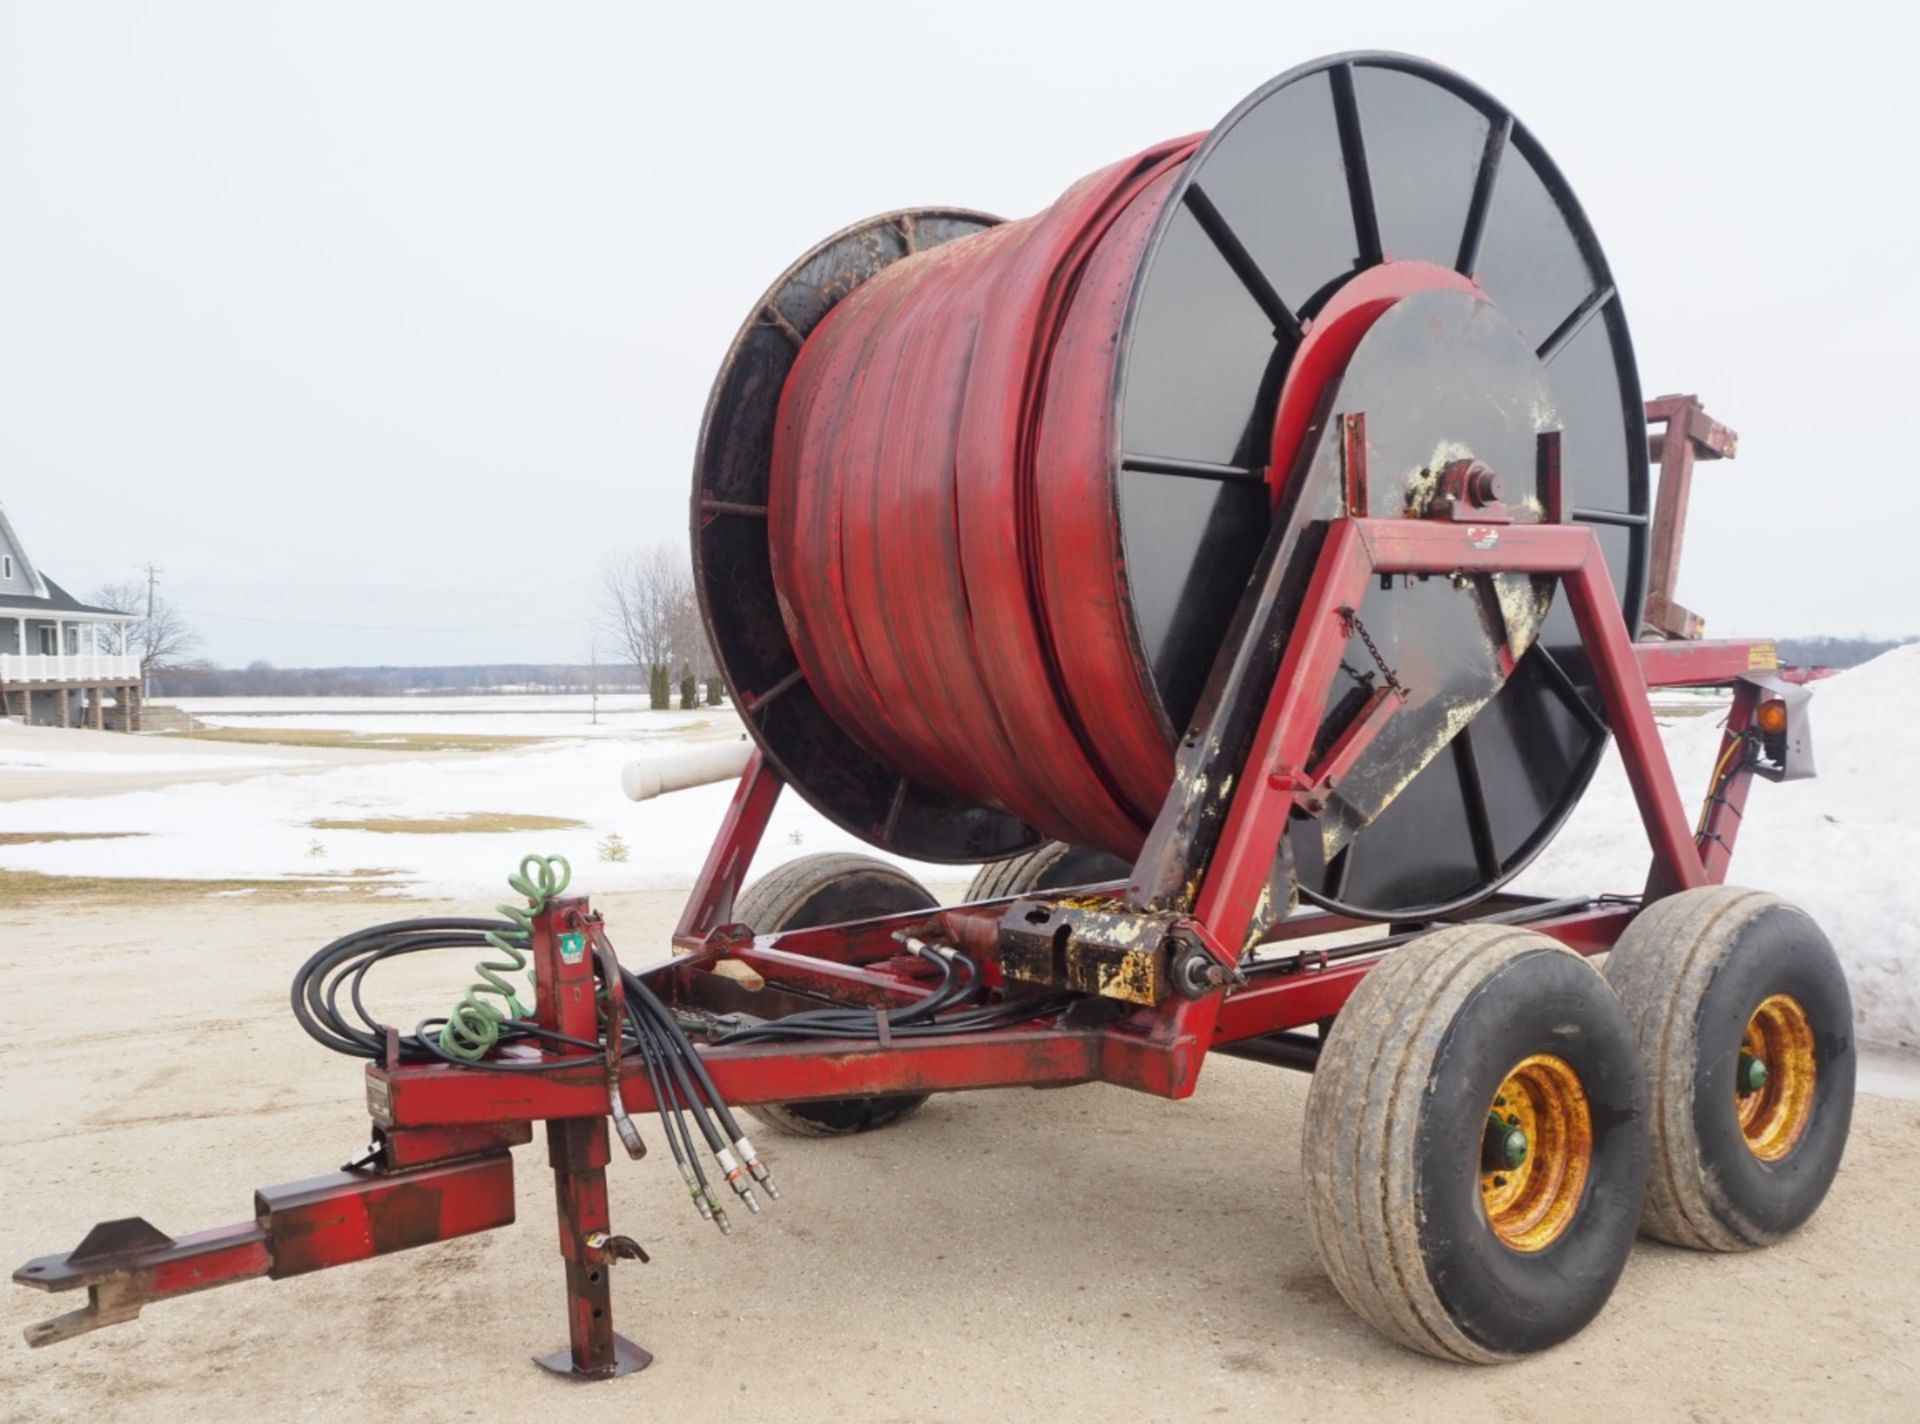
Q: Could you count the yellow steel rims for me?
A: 2